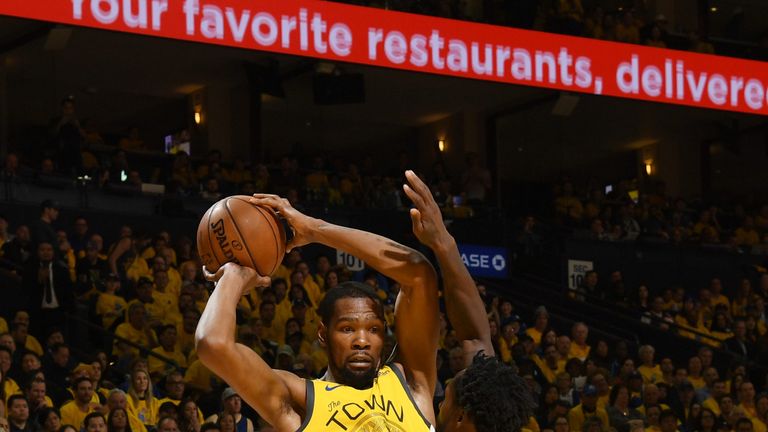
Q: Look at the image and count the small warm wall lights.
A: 3